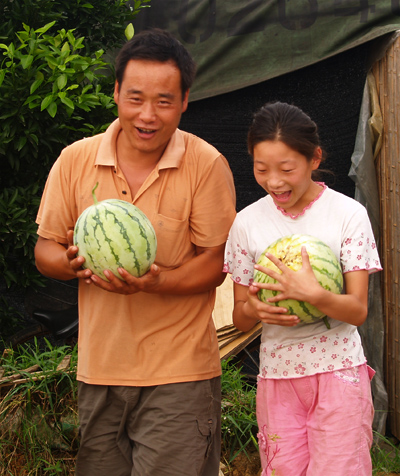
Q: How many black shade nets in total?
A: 1